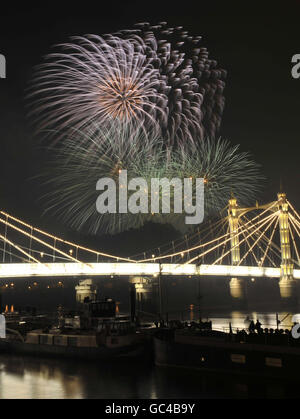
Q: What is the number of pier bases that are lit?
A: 4